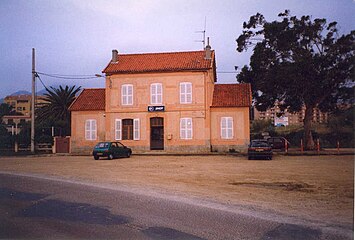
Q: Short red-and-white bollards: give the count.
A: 4